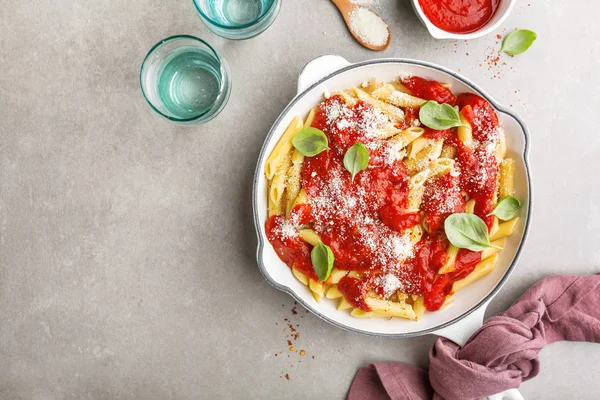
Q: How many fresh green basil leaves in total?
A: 7